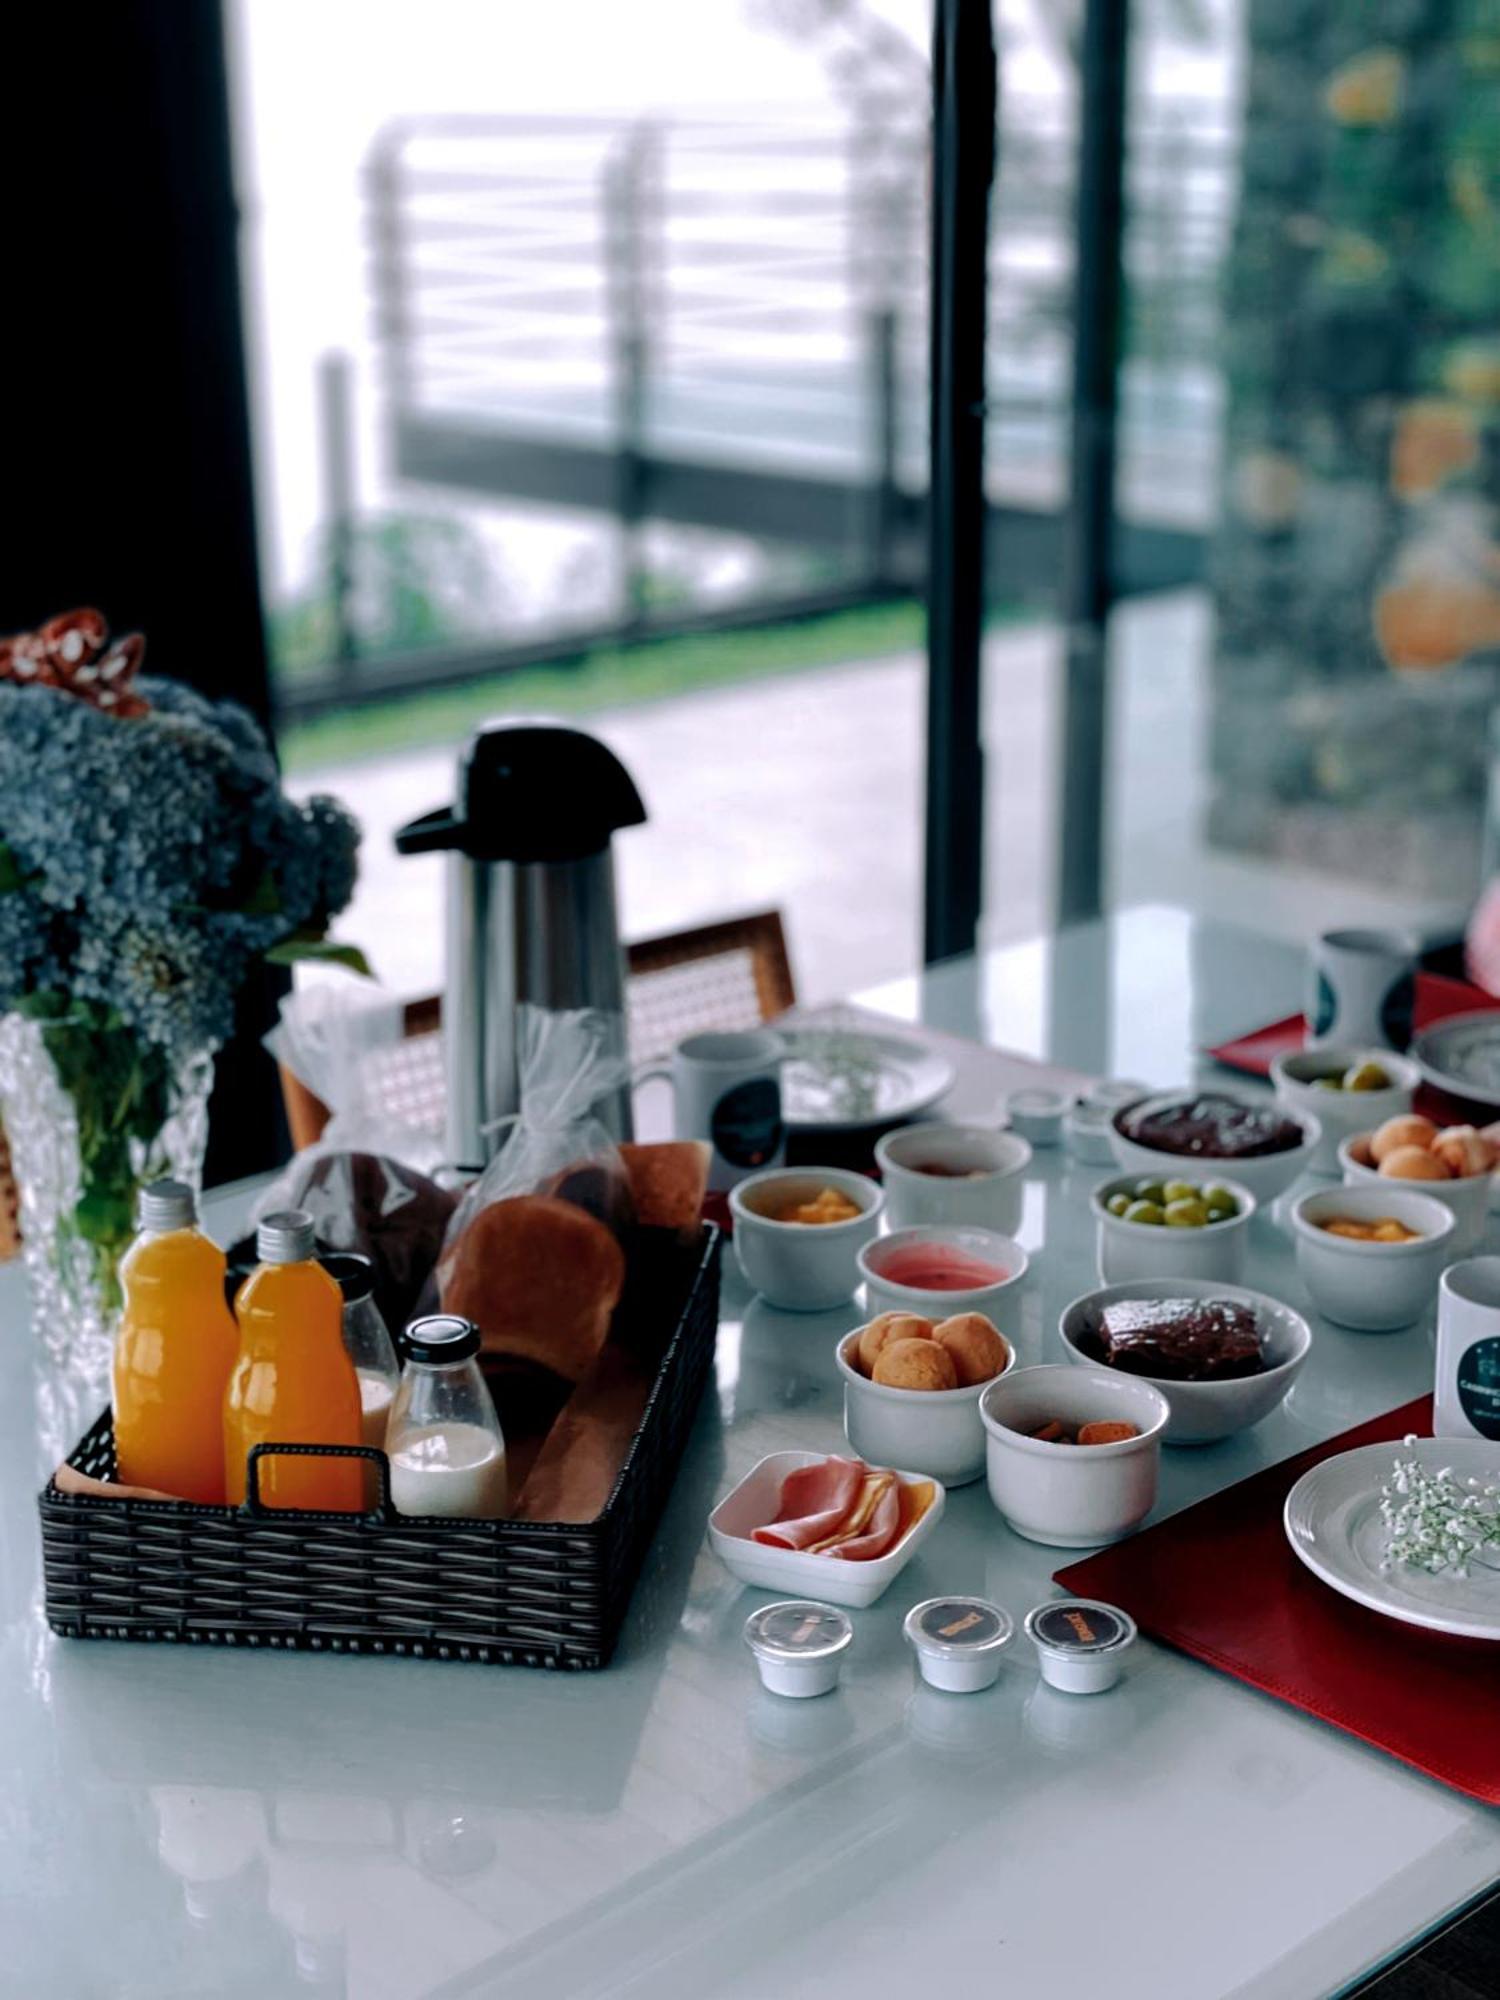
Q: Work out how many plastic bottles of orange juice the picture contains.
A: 2